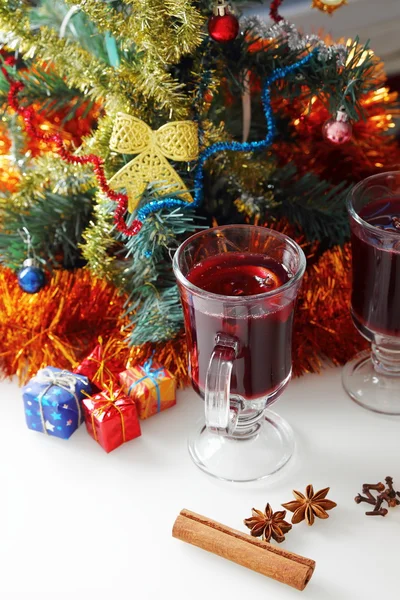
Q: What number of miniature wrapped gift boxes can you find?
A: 4